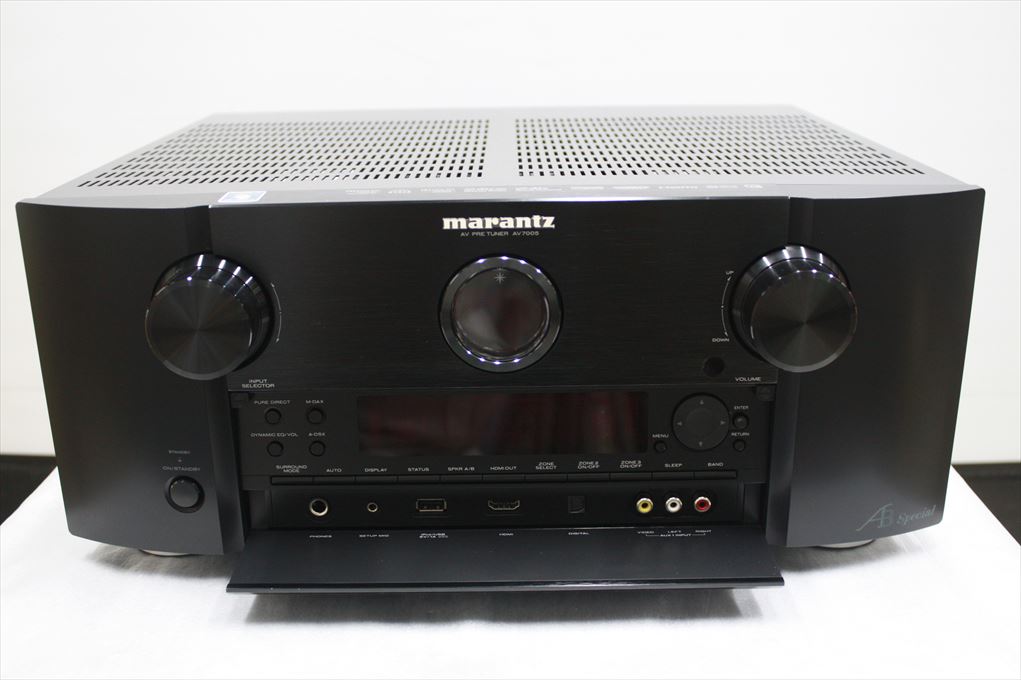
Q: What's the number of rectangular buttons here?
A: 11